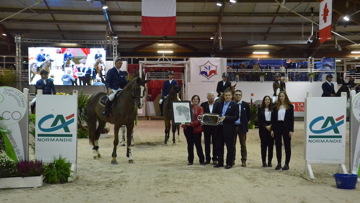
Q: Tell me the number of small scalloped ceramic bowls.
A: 0